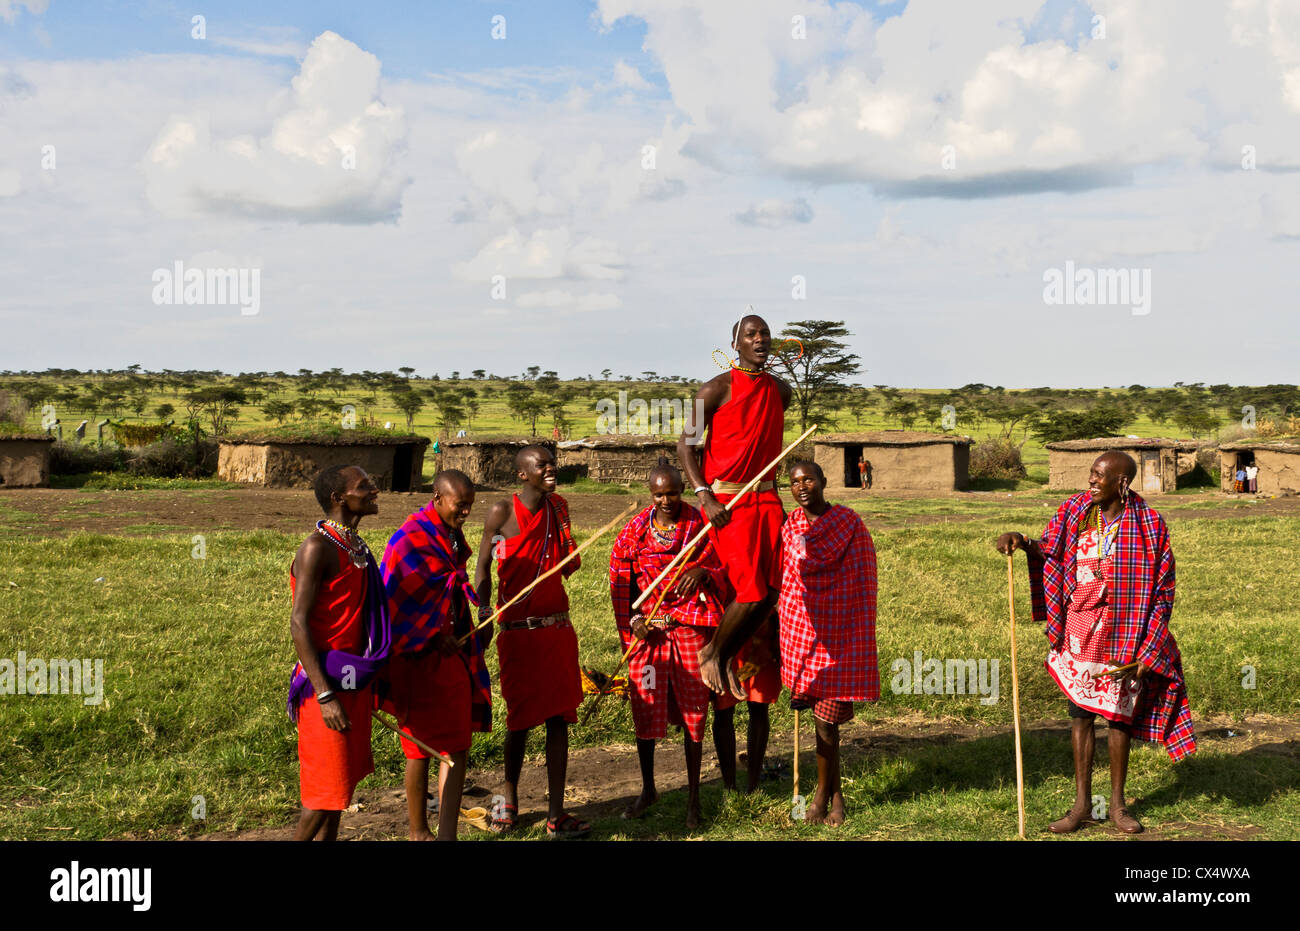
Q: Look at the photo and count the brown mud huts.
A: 7